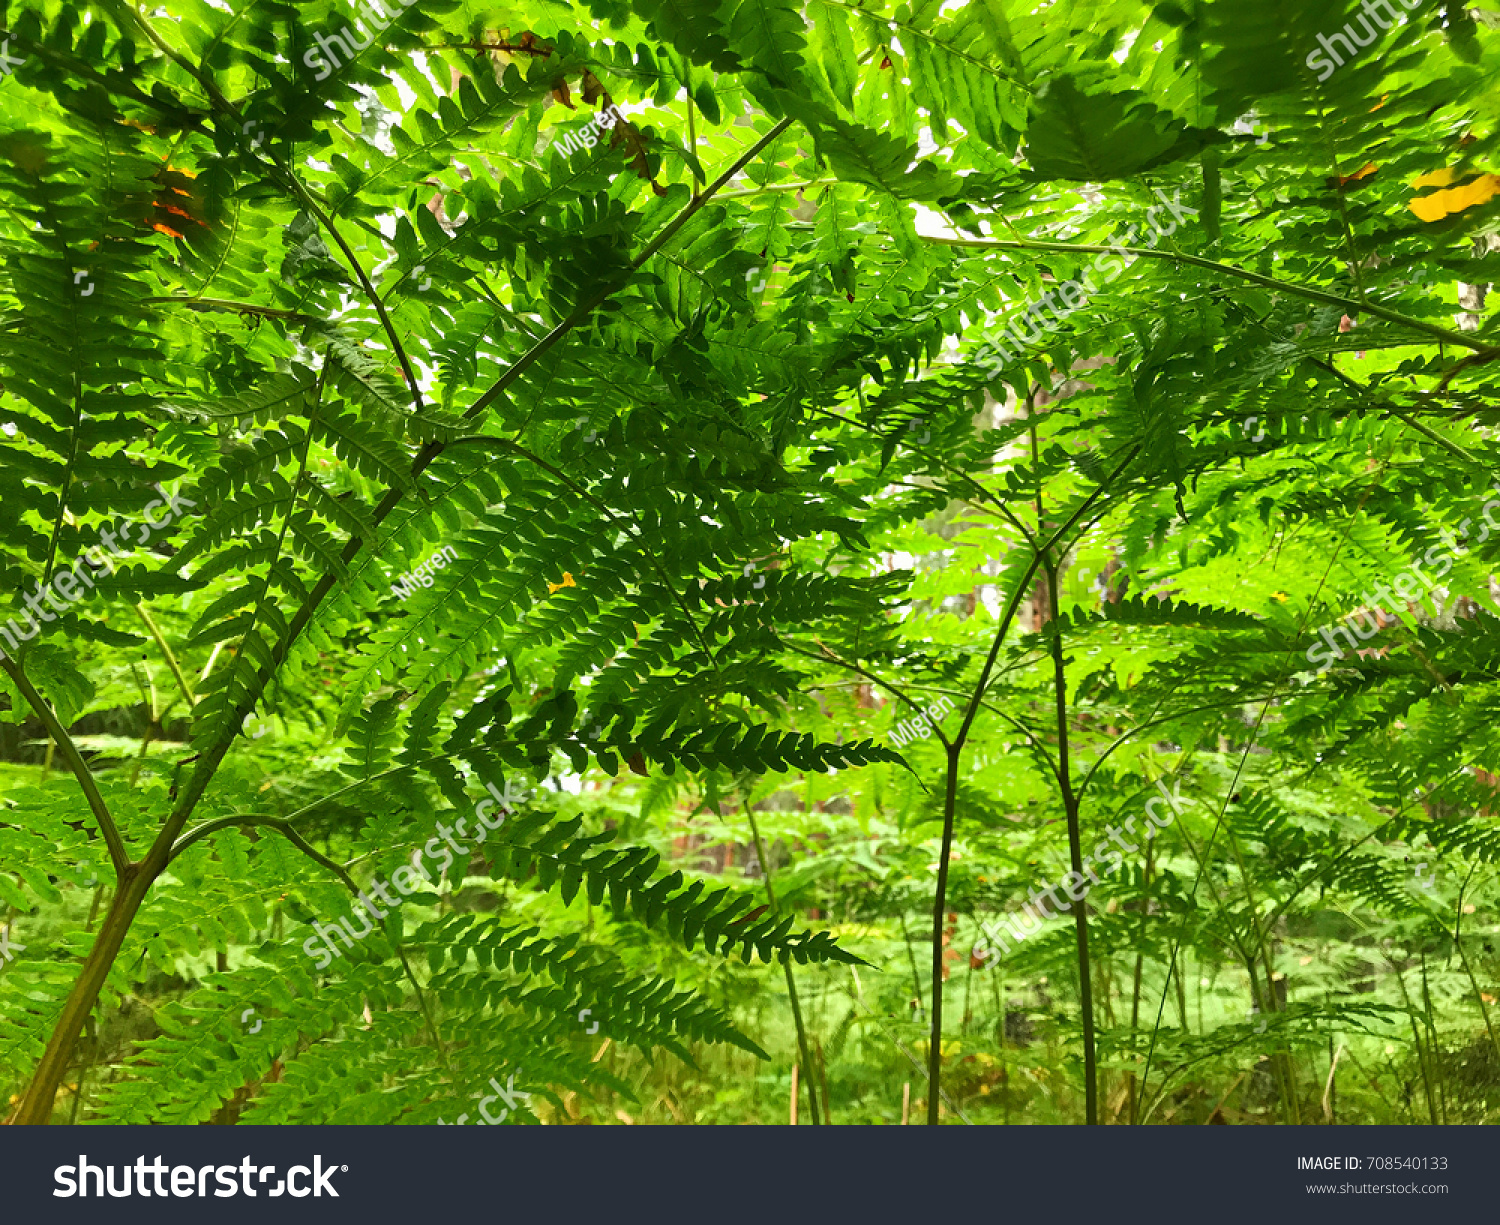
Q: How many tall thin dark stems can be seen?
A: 2